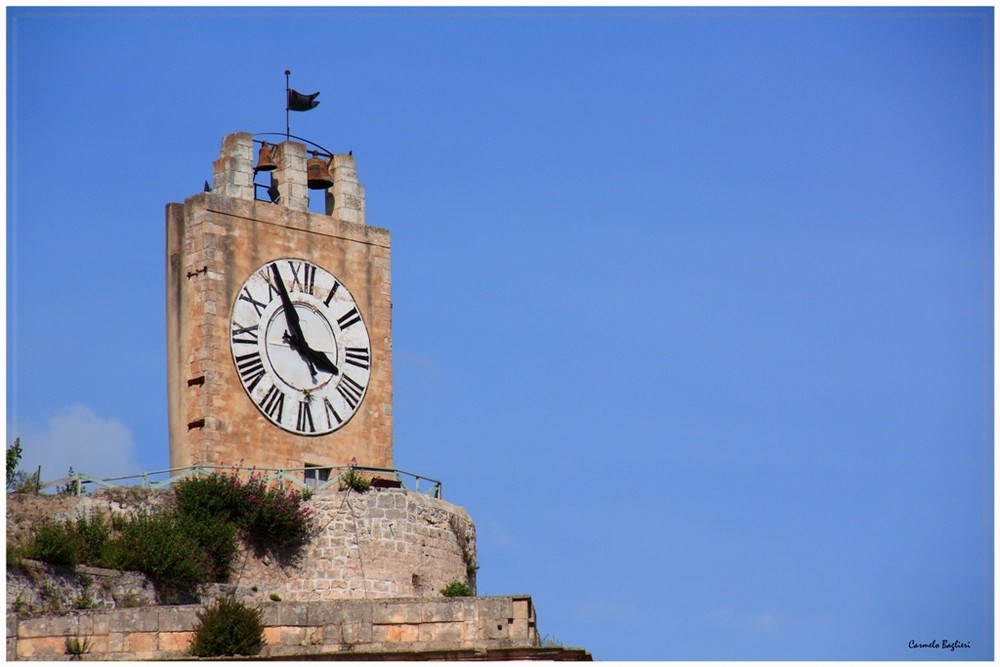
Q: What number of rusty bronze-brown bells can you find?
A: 2